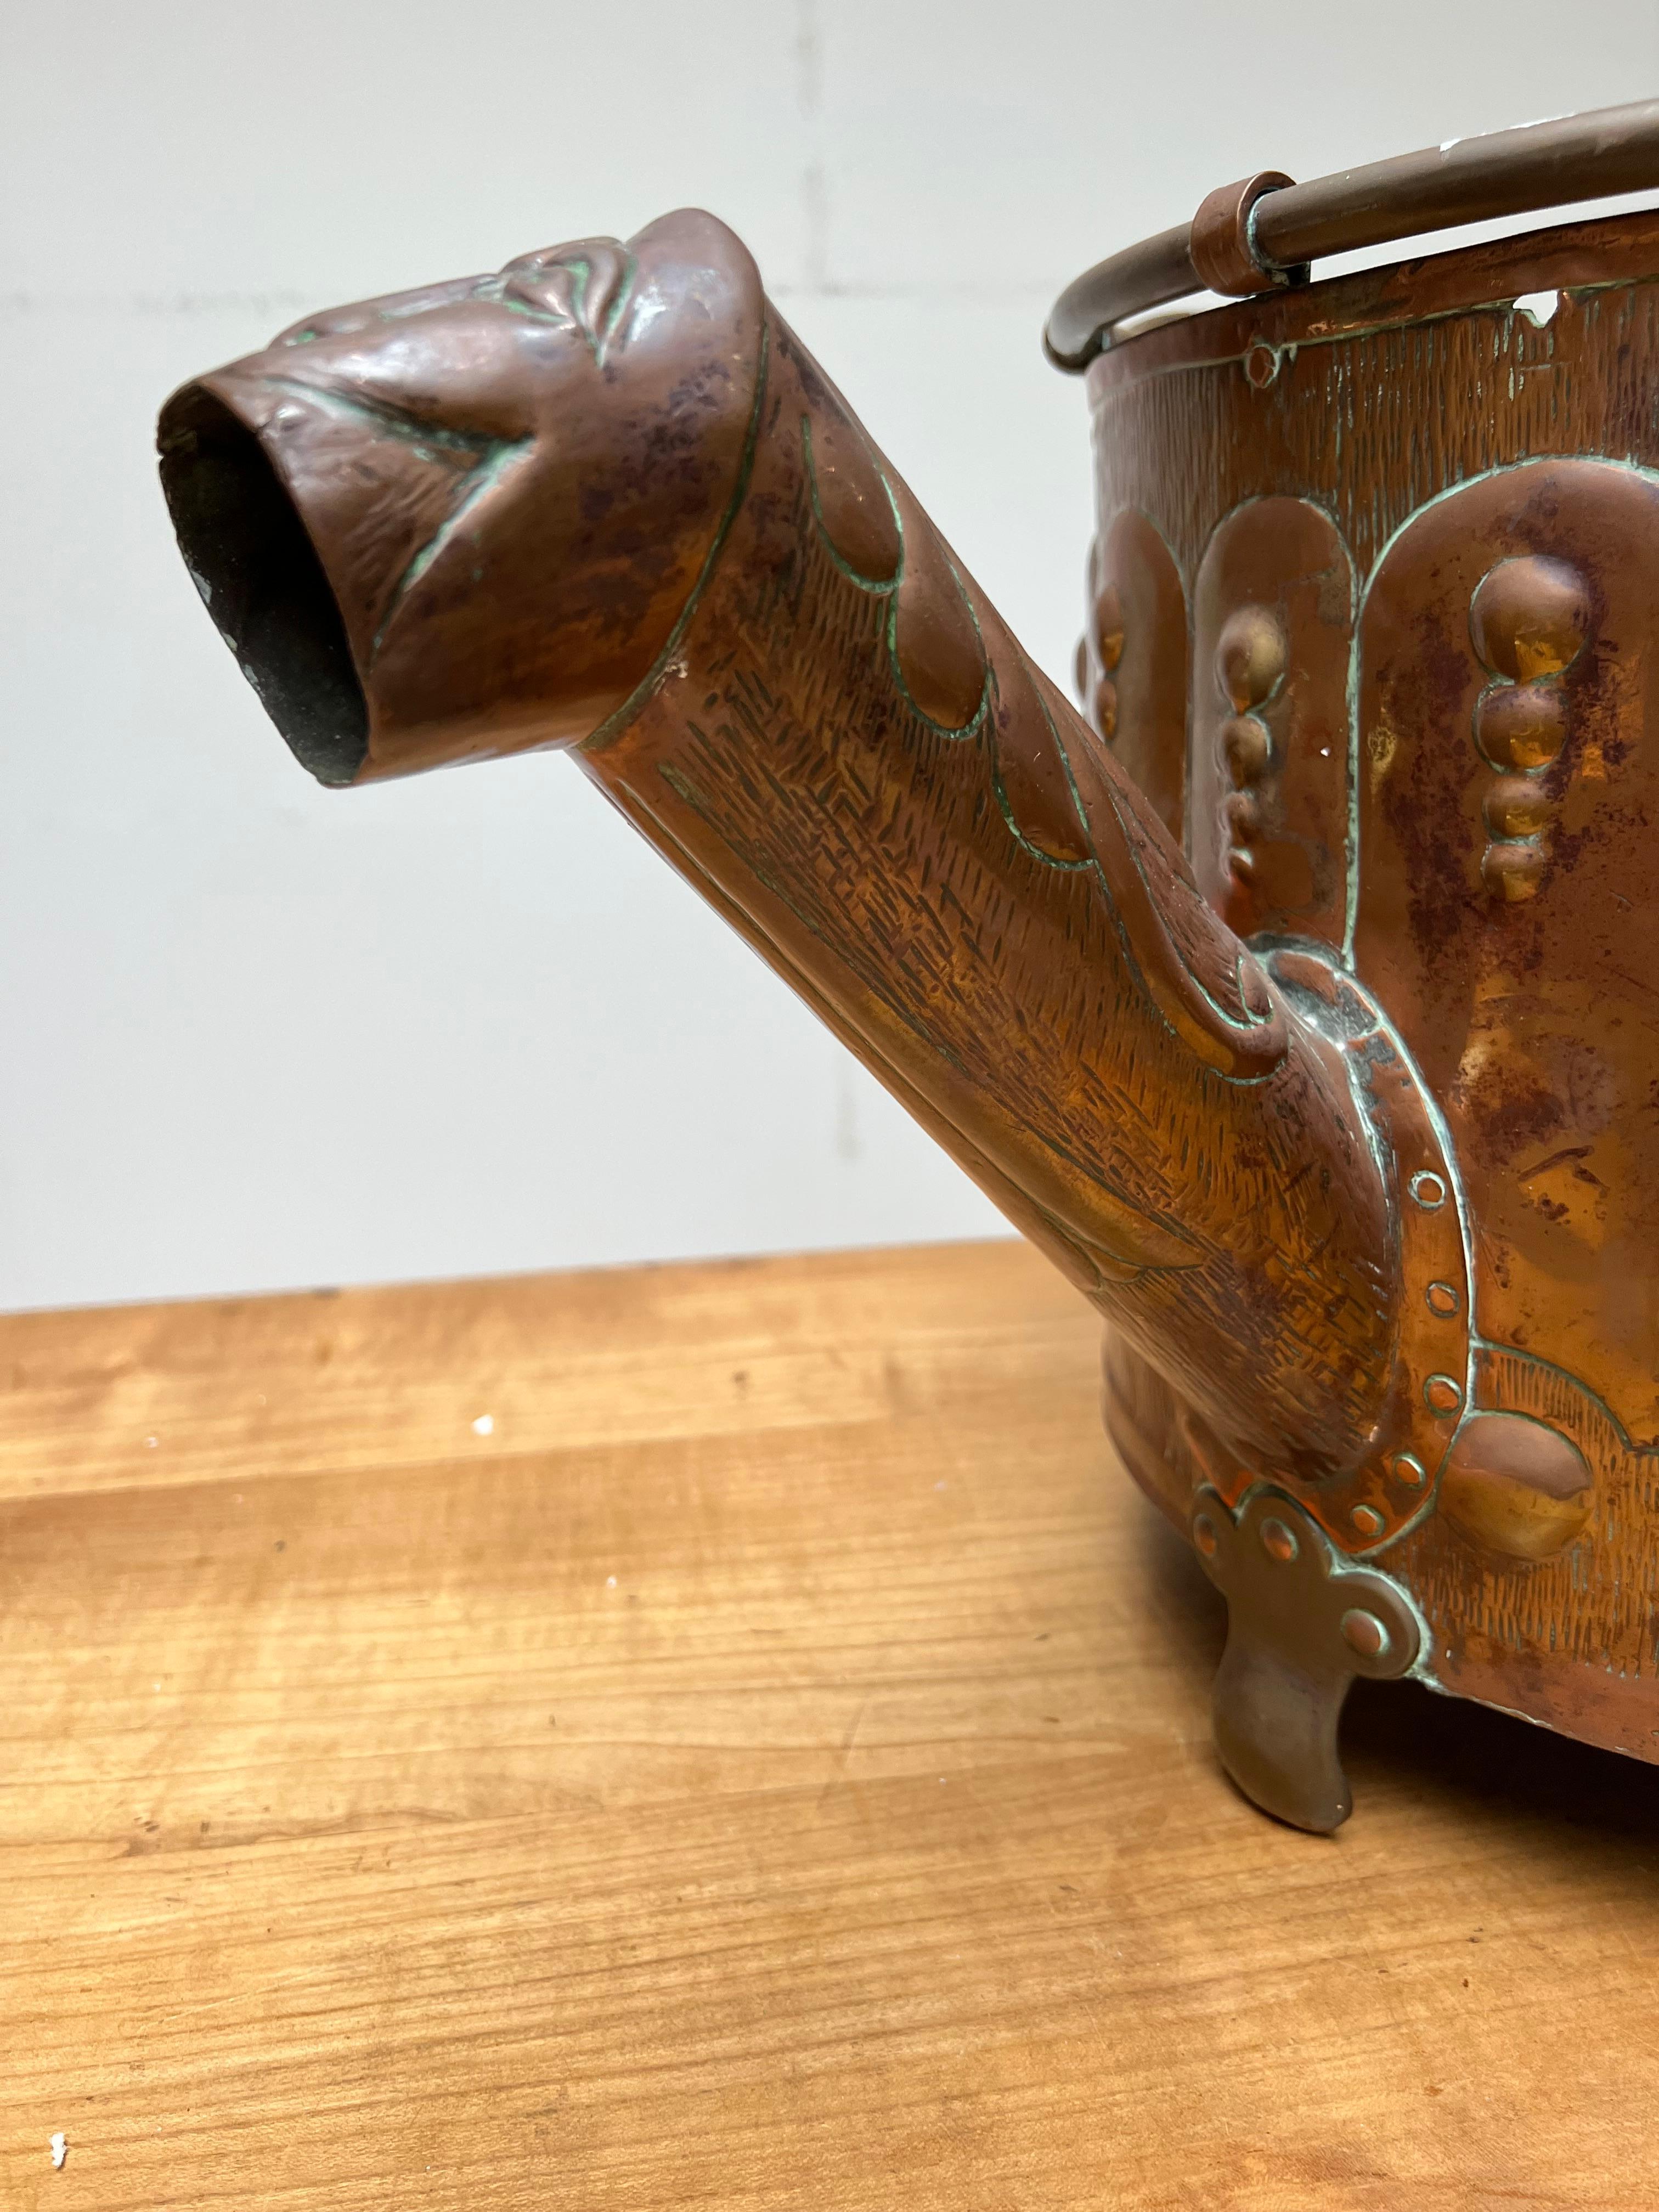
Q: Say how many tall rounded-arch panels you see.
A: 3